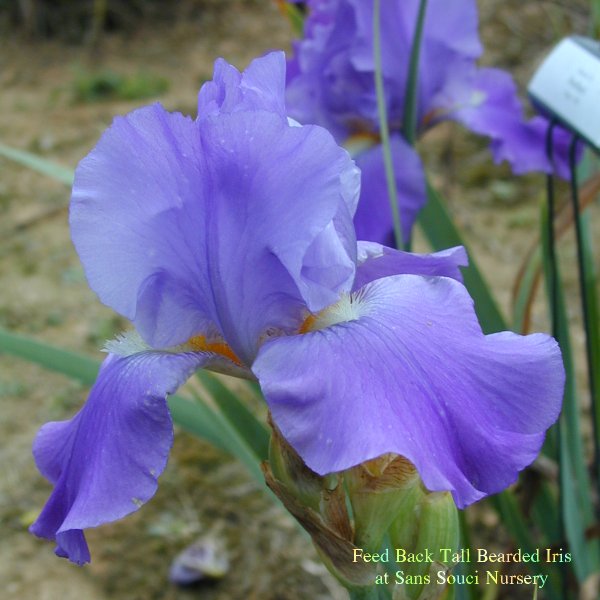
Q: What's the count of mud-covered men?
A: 0